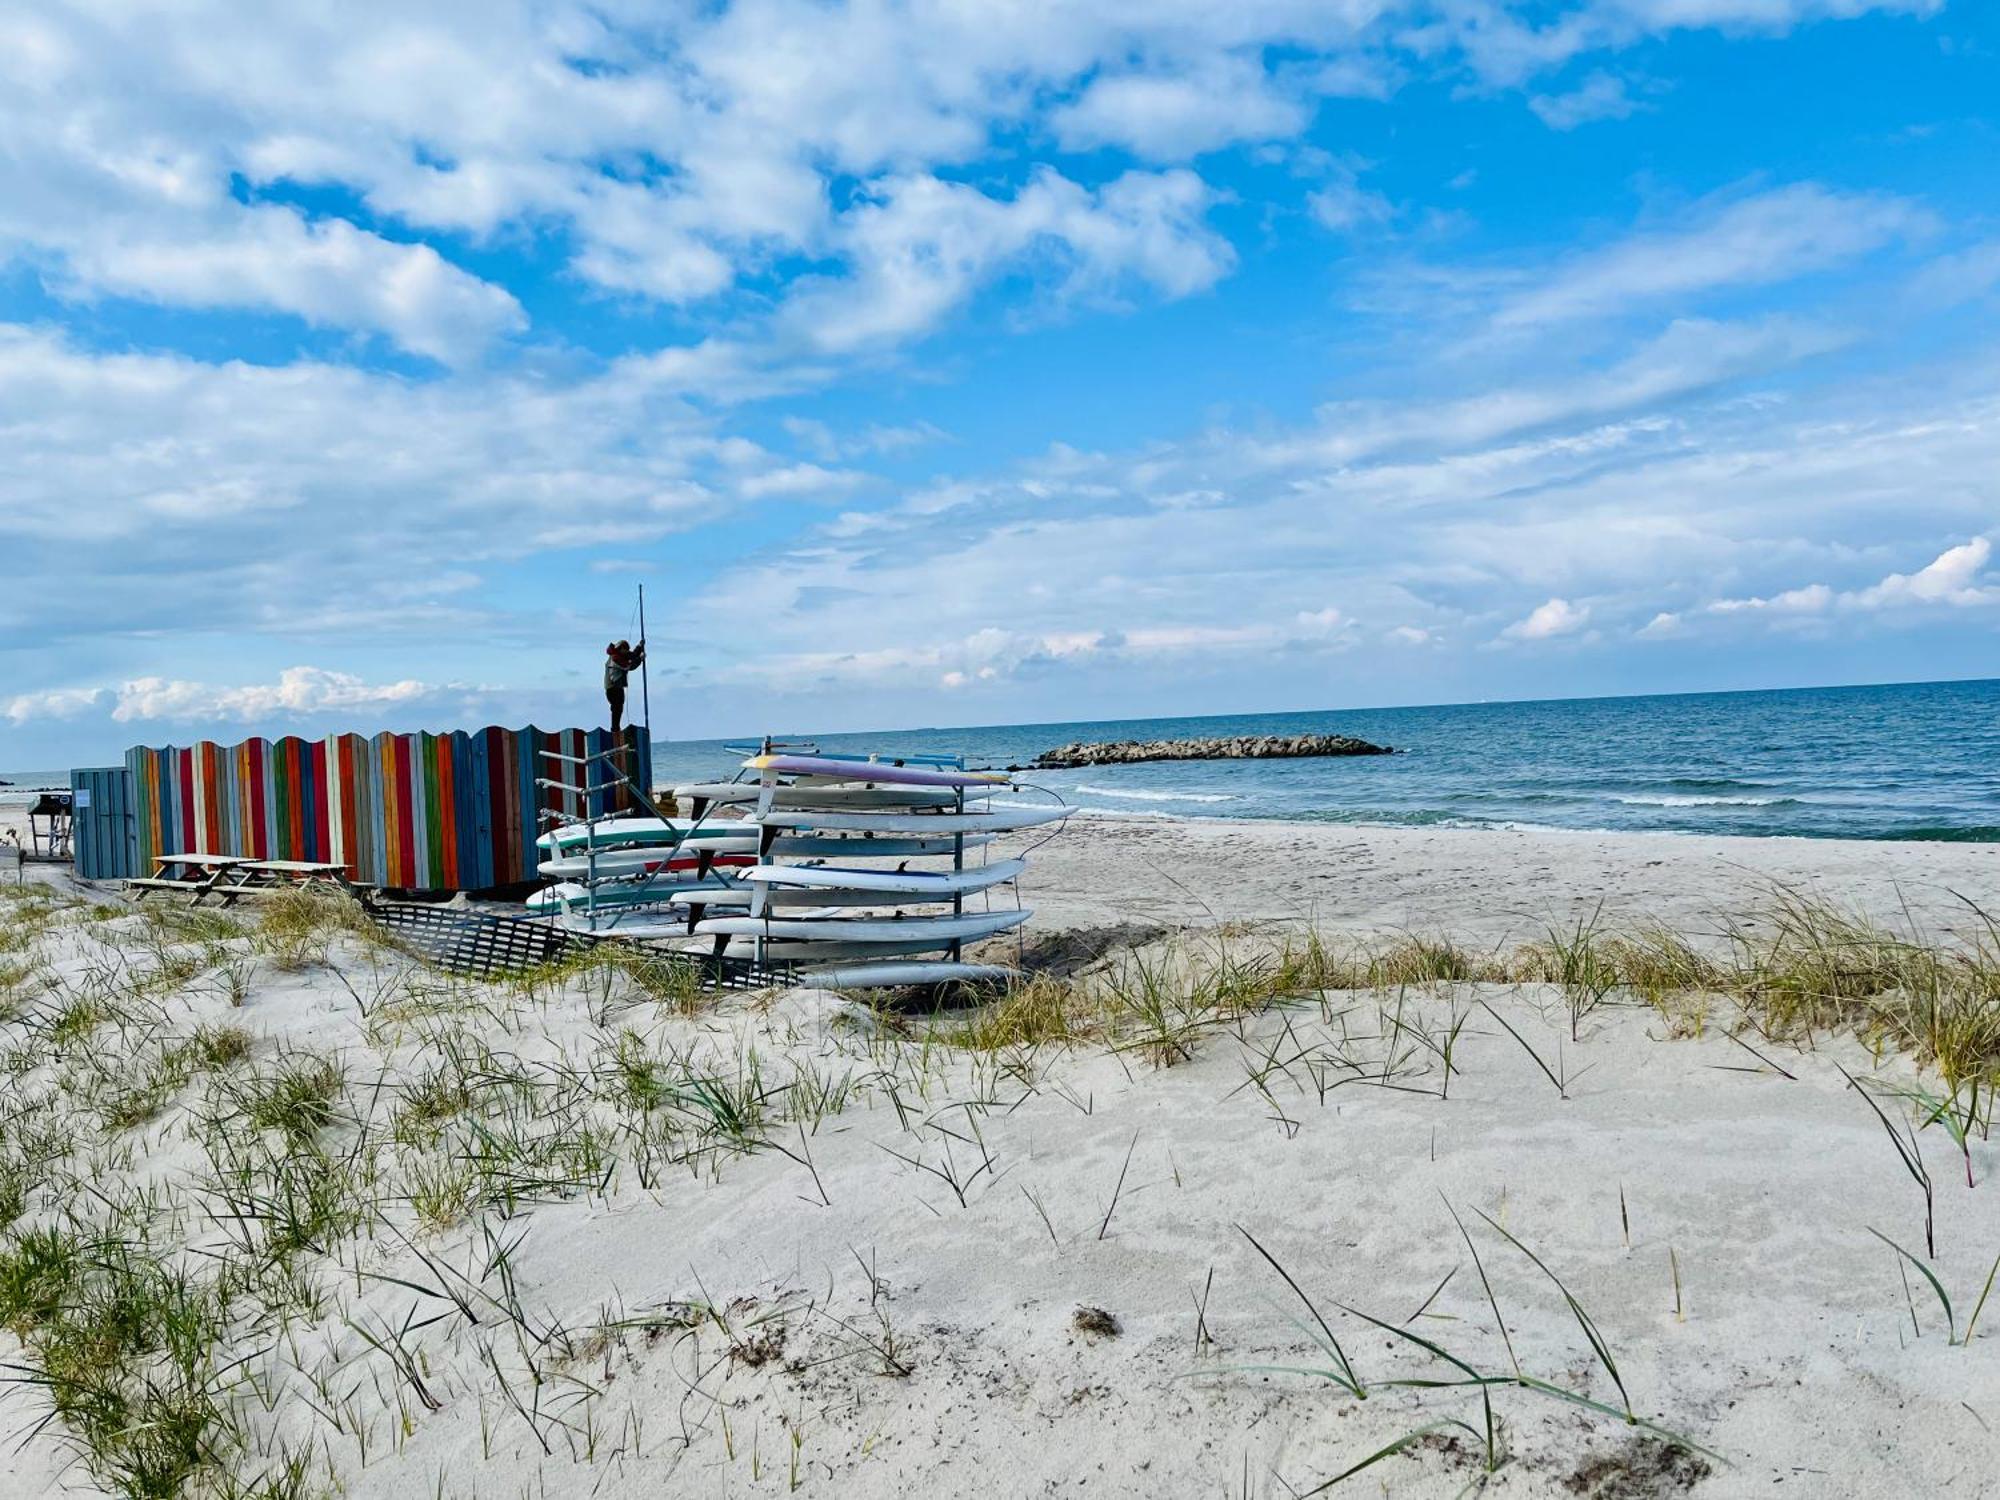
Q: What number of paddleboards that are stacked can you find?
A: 13